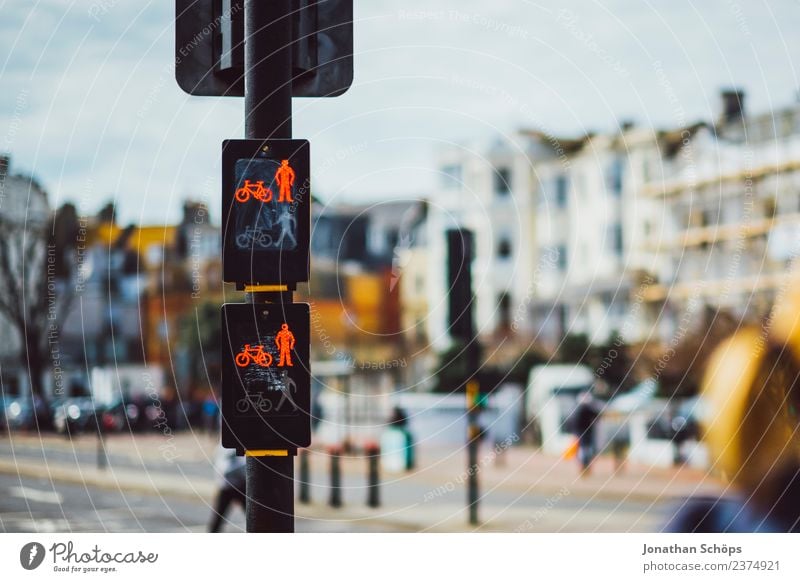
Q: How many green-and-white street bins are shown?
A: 1